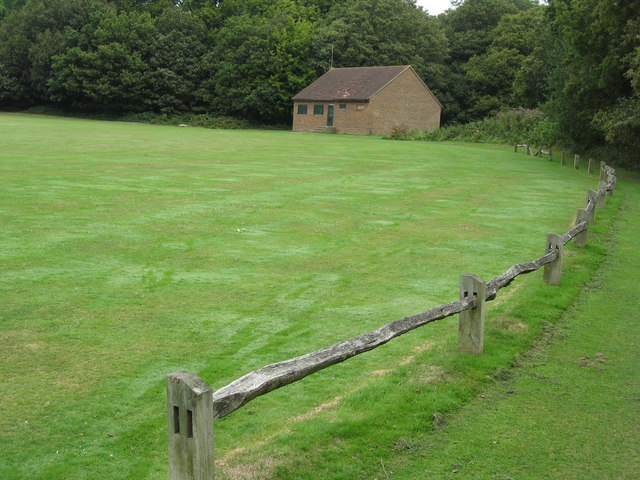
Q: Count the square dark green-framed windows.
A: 2